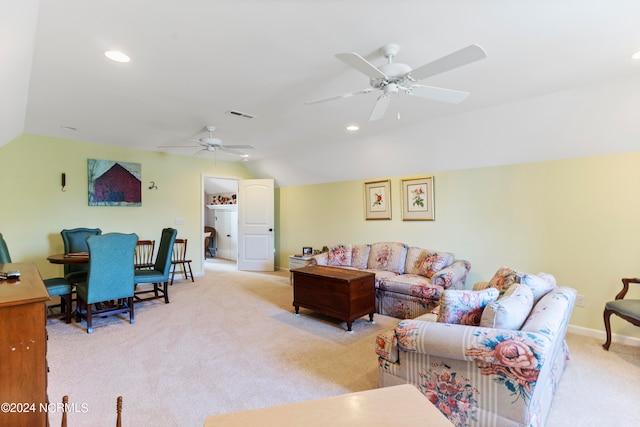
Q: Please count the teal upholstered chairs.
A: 4